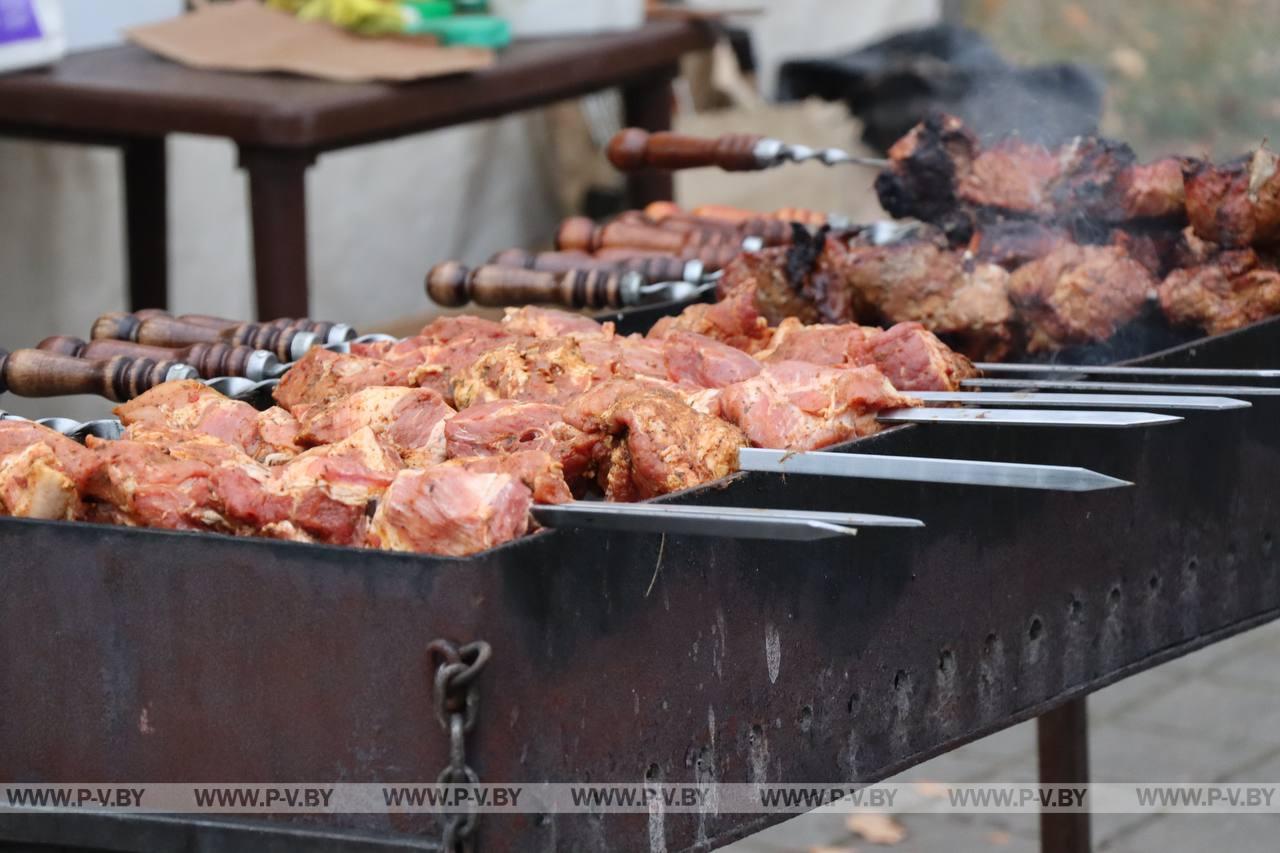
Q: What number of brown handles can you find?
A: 11